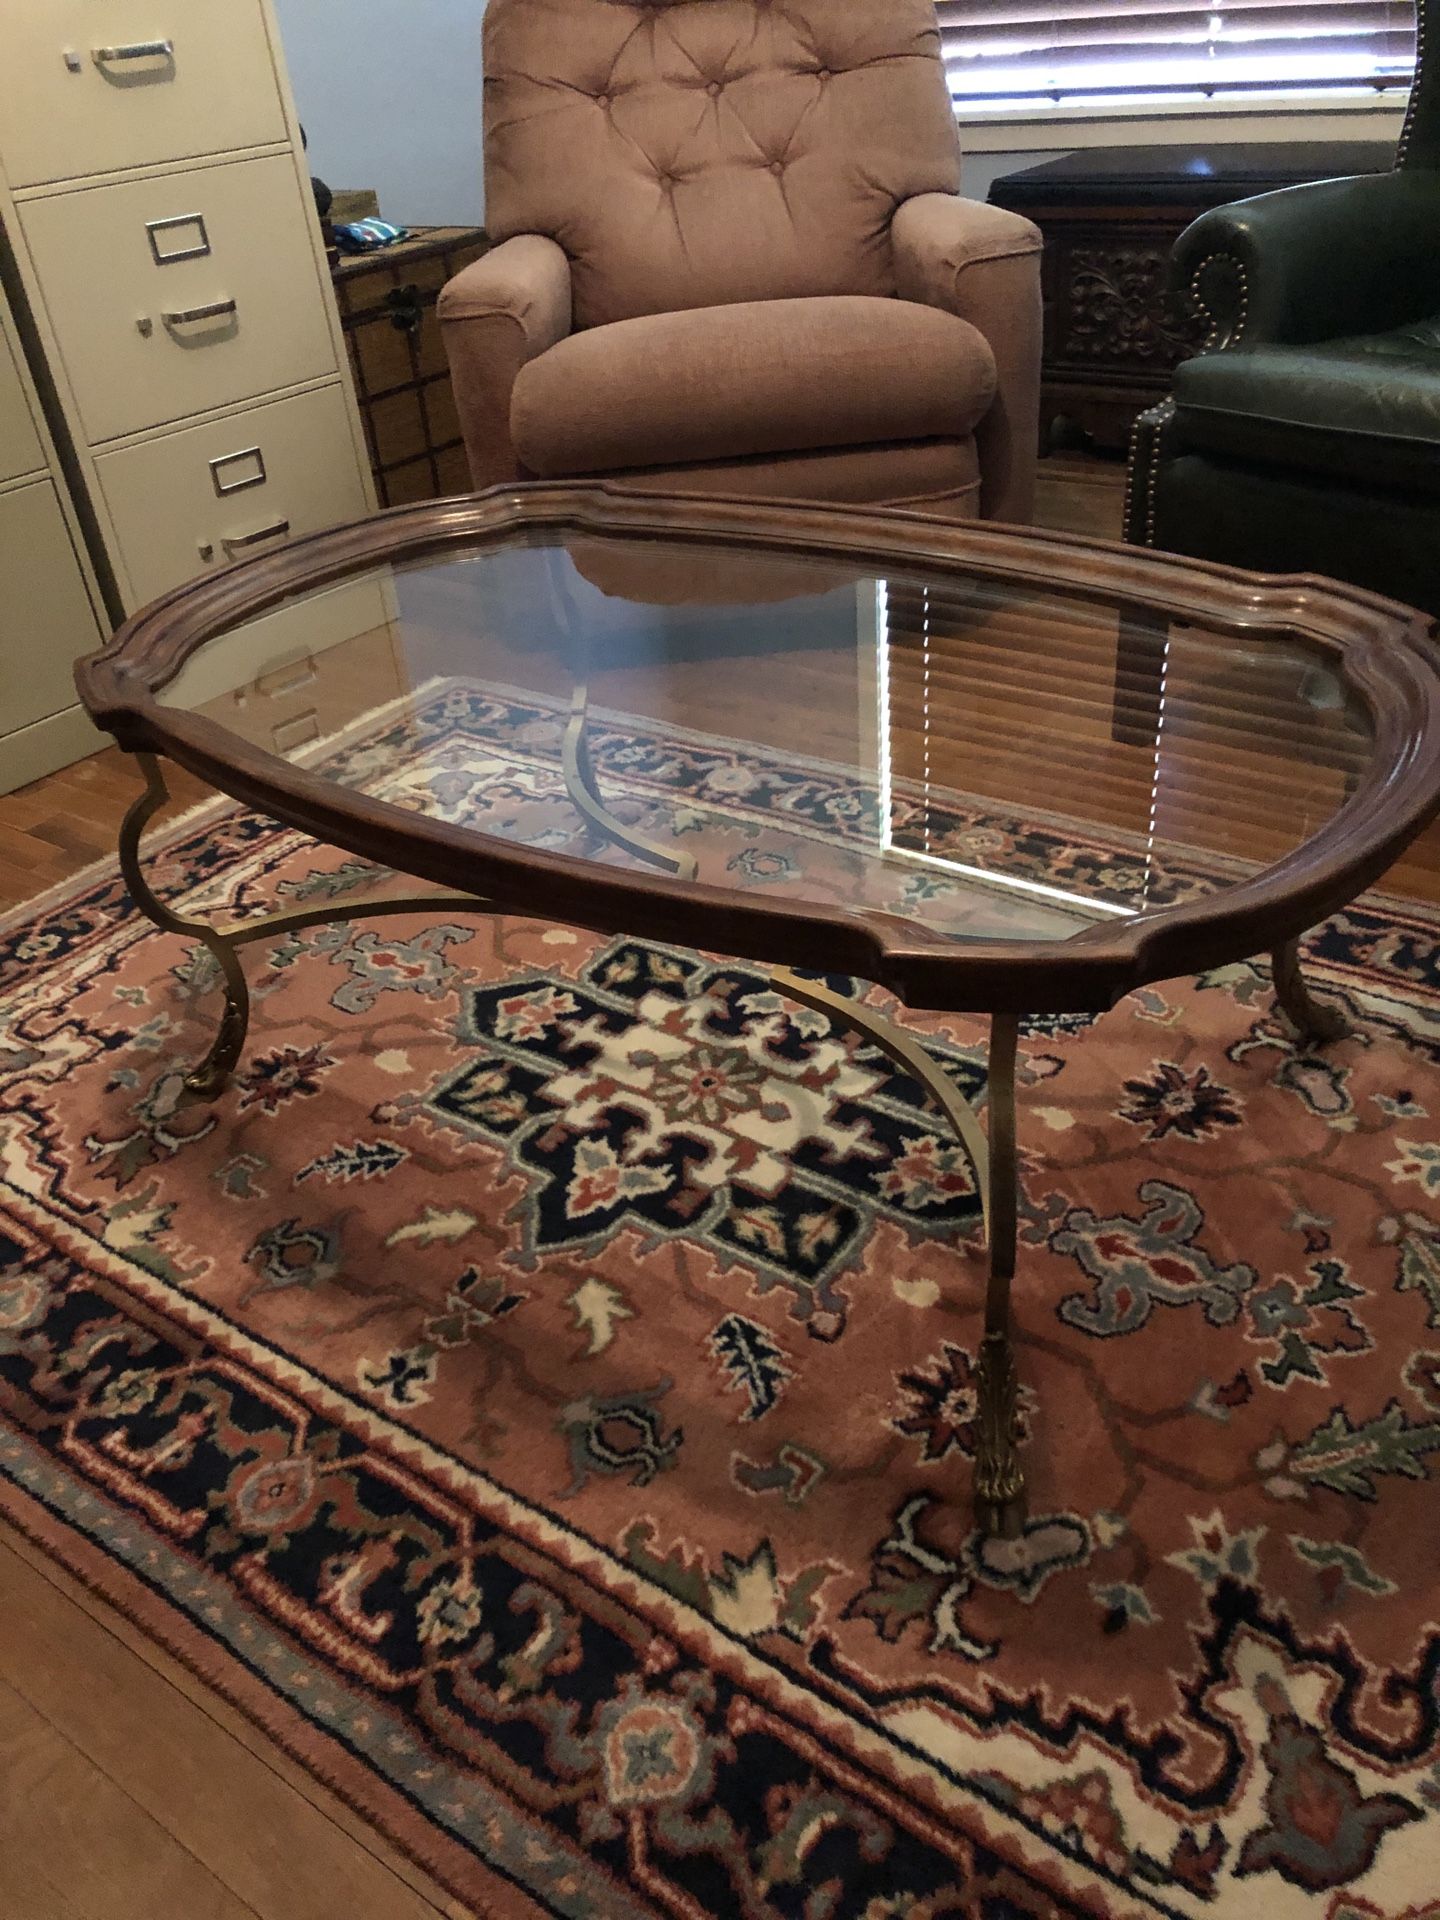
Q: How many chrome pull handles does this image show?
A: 3